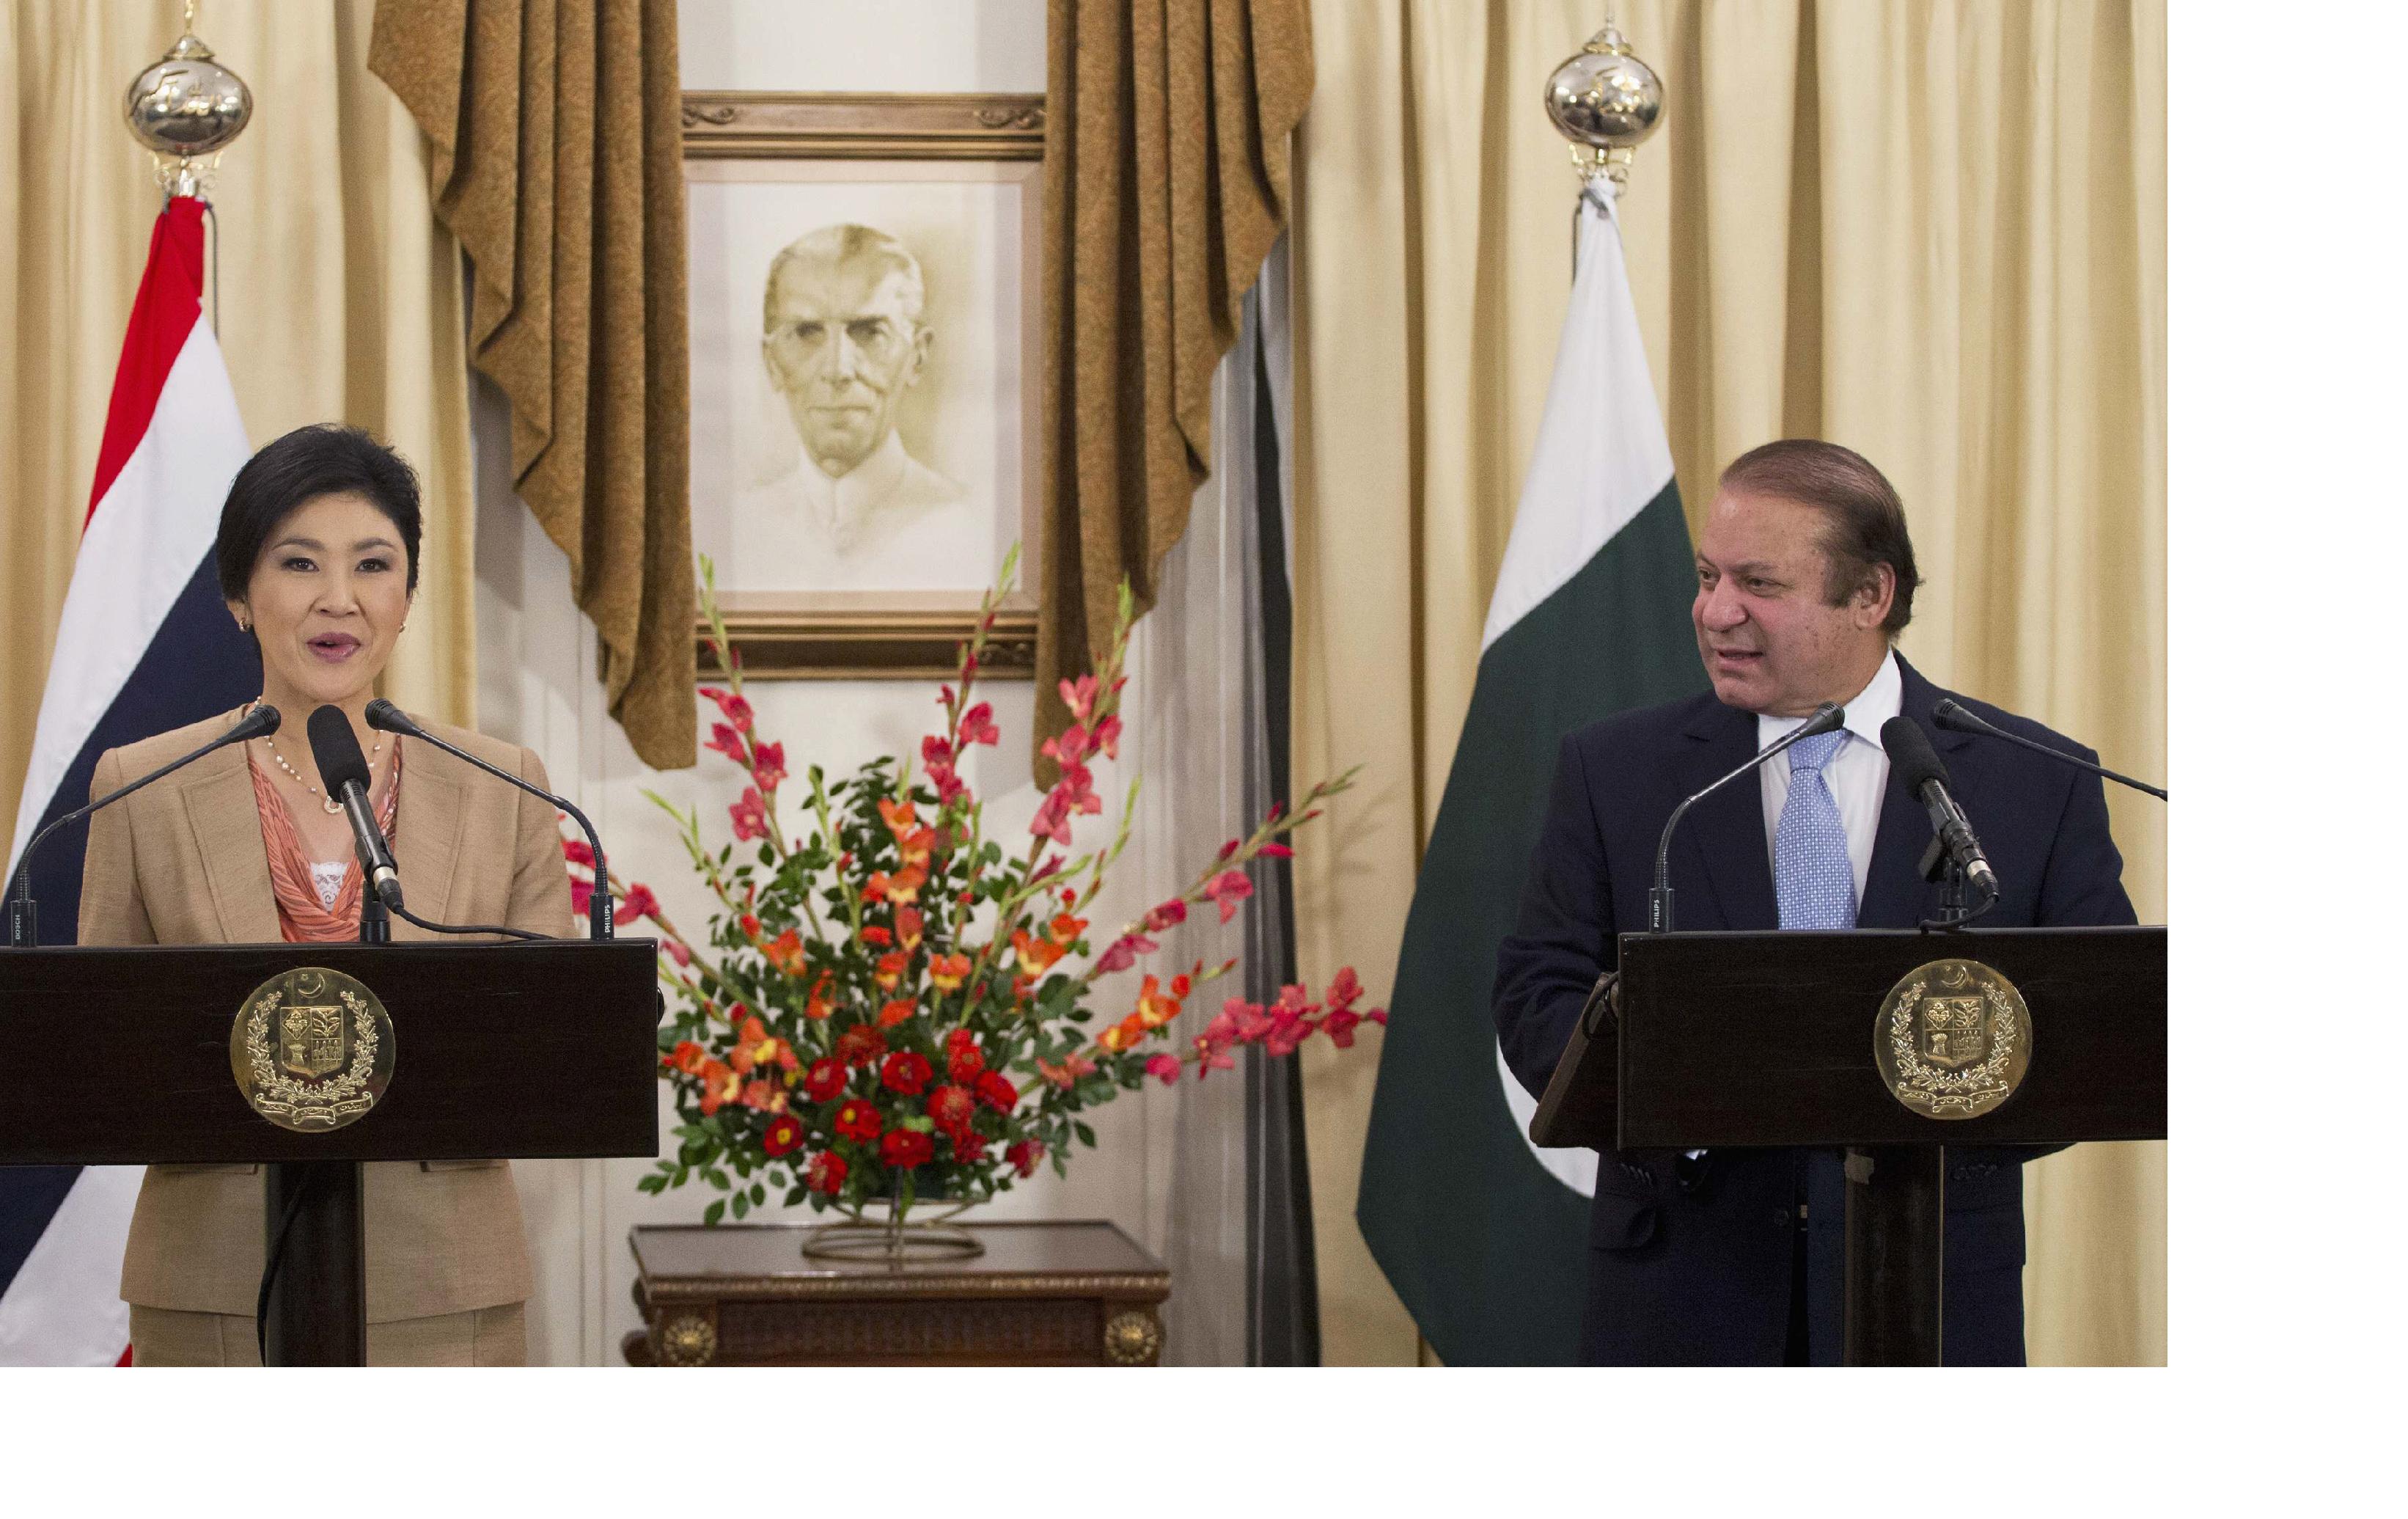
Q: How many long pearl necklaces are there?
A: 1